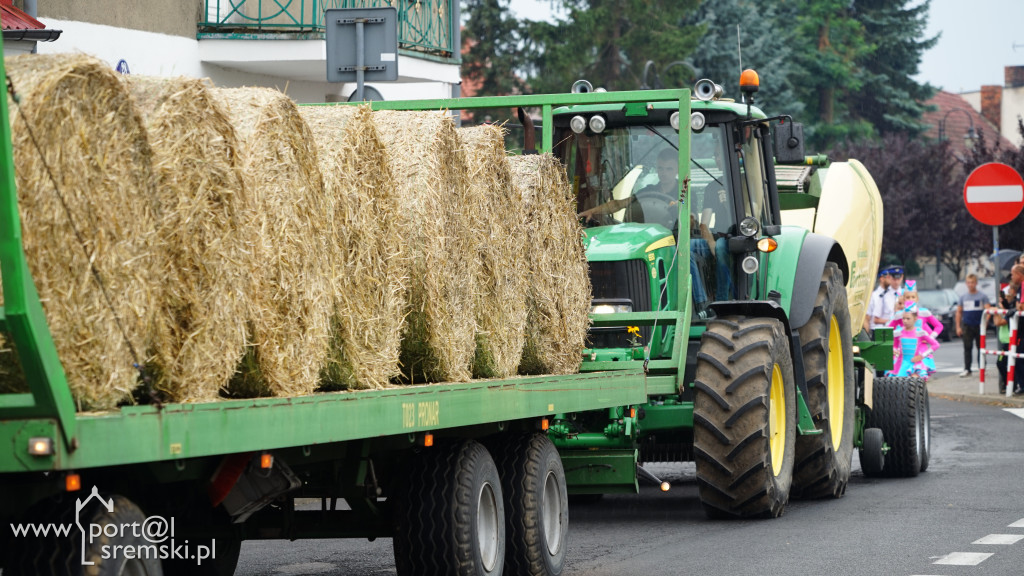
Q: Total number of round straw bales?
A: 7